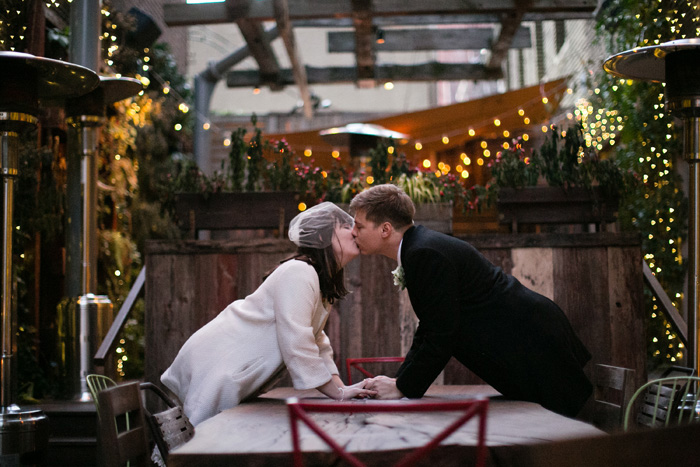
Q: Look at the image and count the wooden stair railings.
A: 2